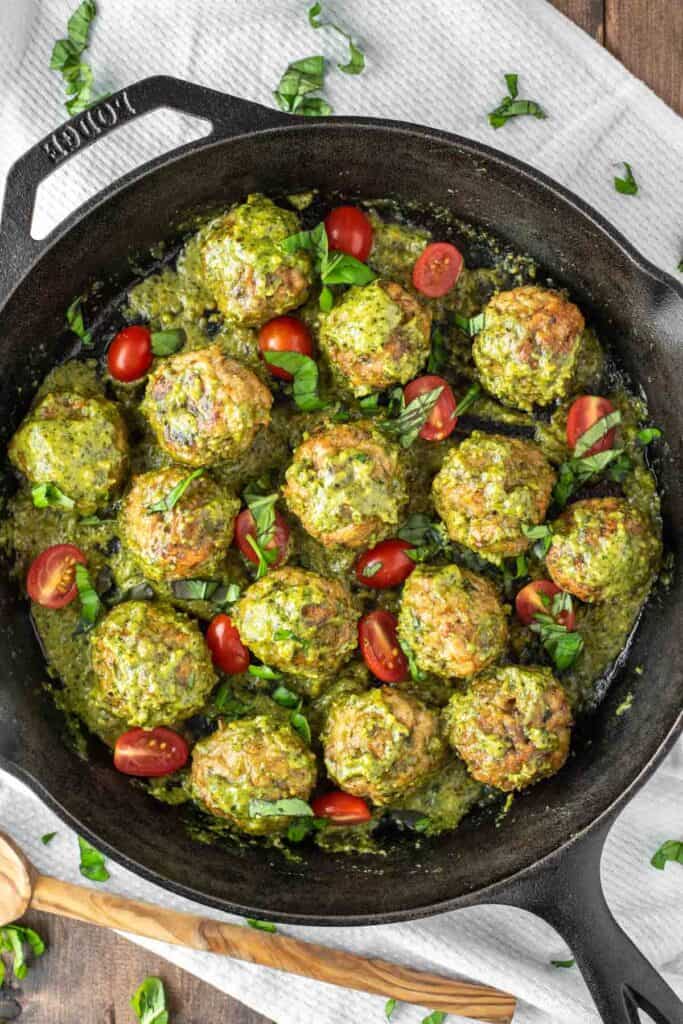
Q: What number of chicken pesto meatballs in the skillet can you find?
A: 15